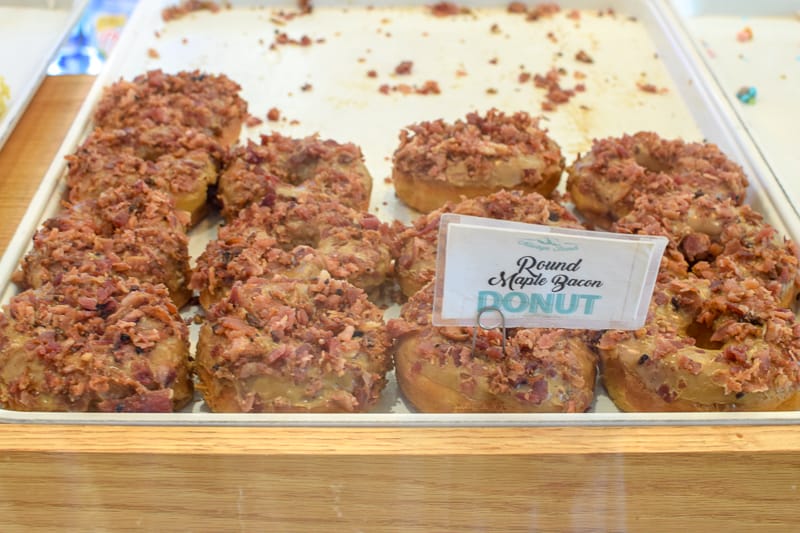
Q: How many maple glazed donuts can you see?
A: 13